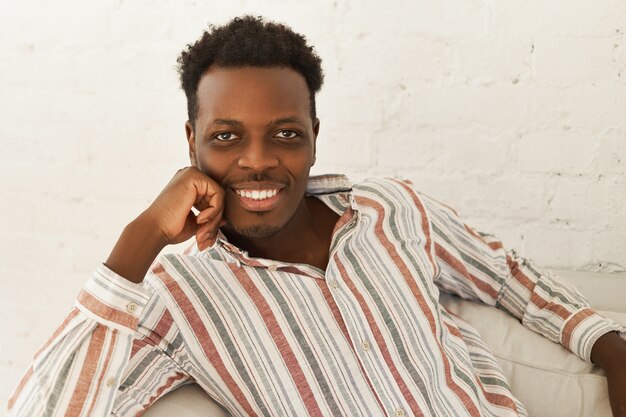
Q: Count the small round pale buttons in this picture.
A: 6